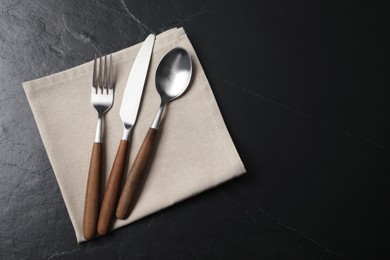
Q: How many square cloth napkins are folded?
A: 1